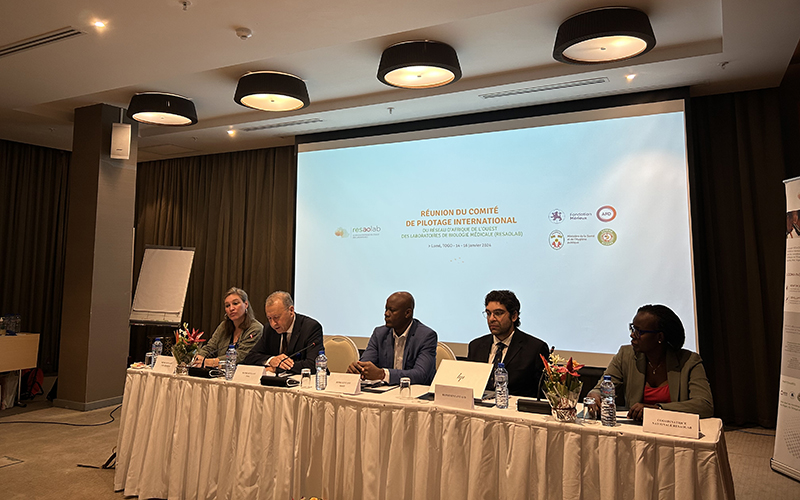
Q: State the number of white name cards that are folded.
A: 5